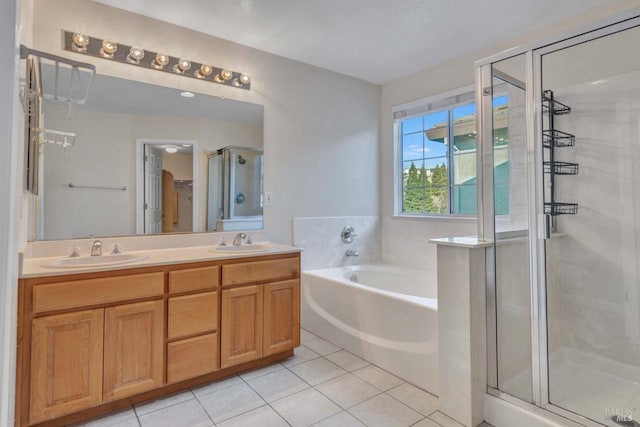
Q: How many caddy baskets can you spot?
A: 4